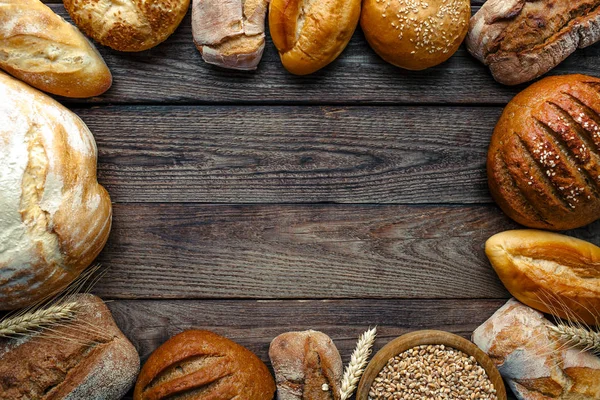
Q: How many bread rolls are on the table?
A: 13